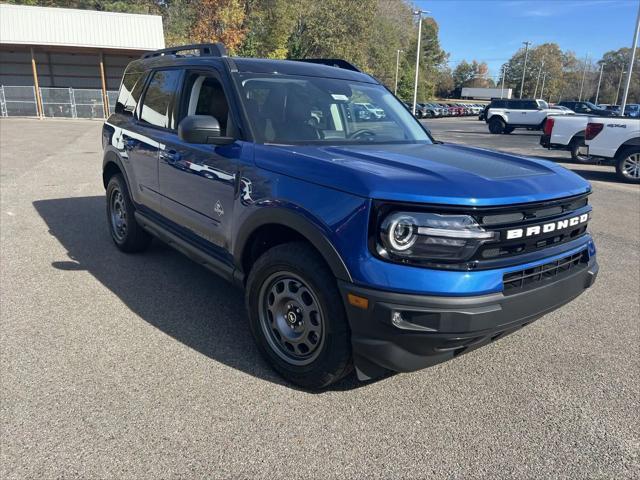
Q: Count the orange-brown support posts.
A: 2